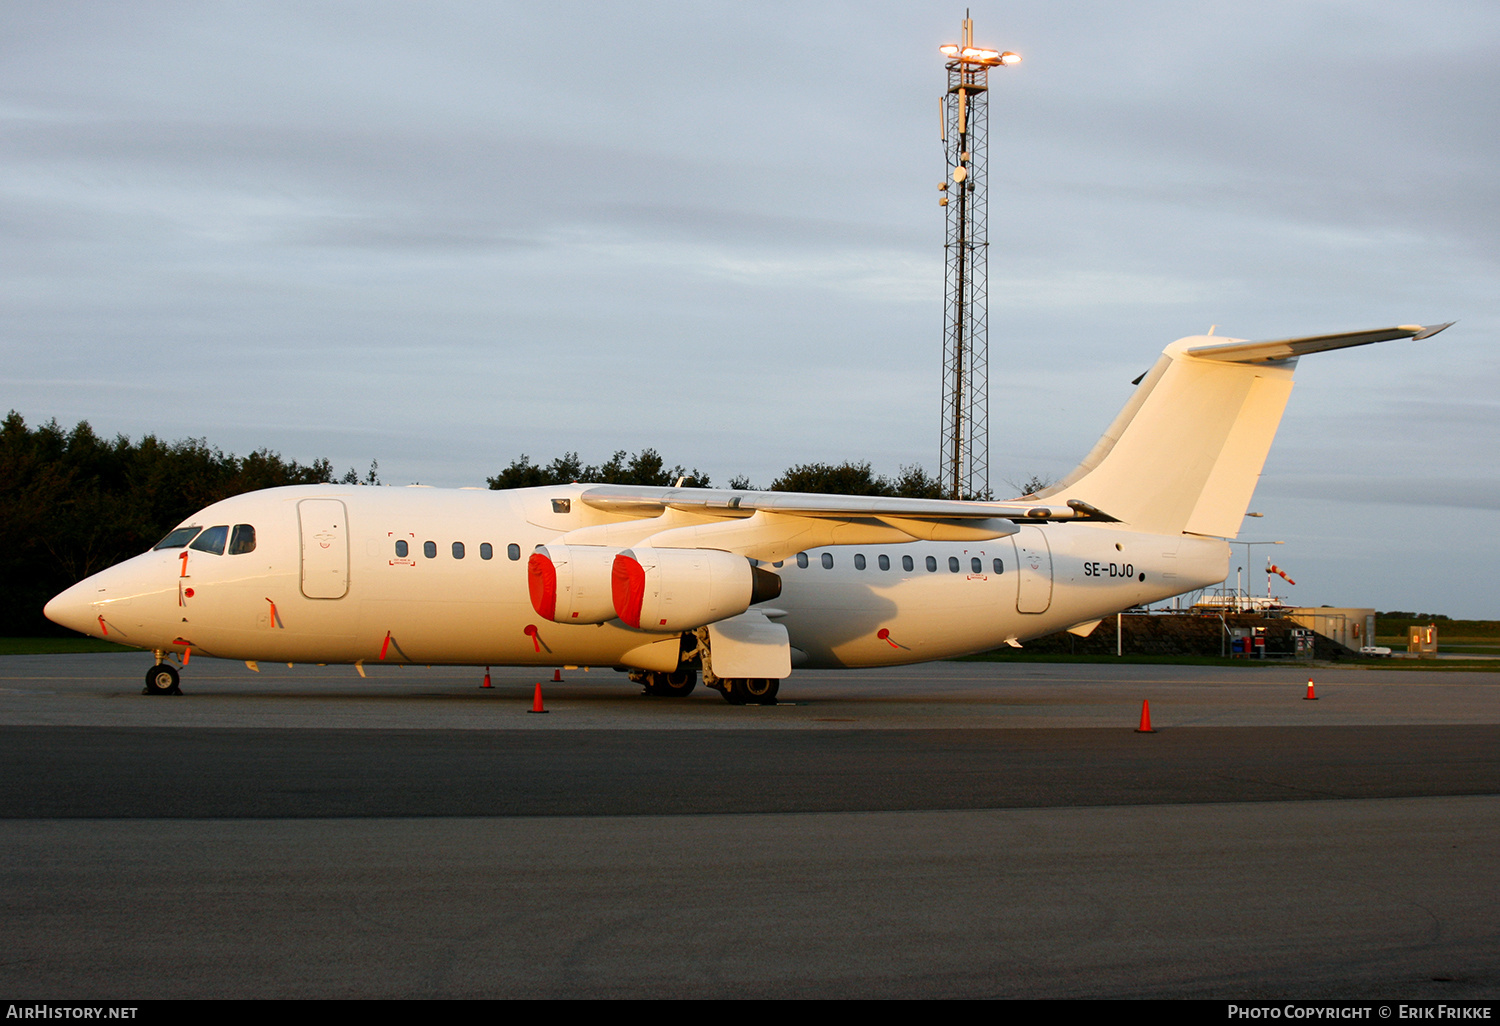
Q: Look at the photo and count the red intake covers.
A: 2